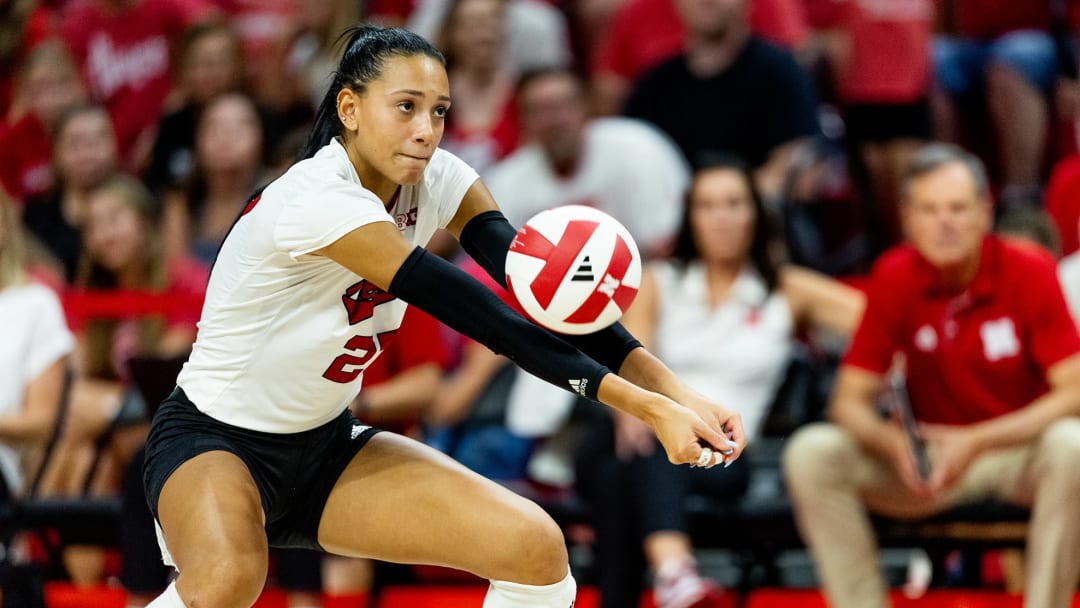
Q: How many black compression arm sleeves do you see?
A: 2